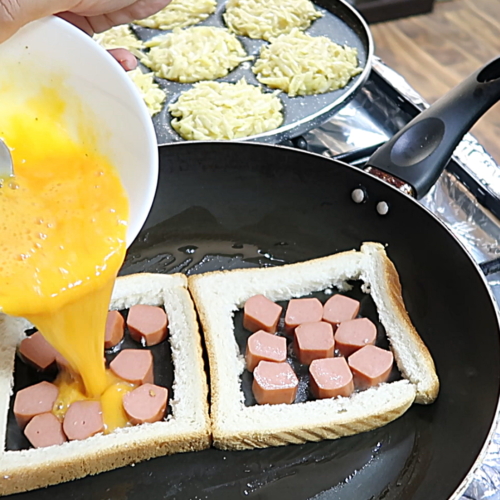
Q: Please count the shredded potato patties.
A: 7